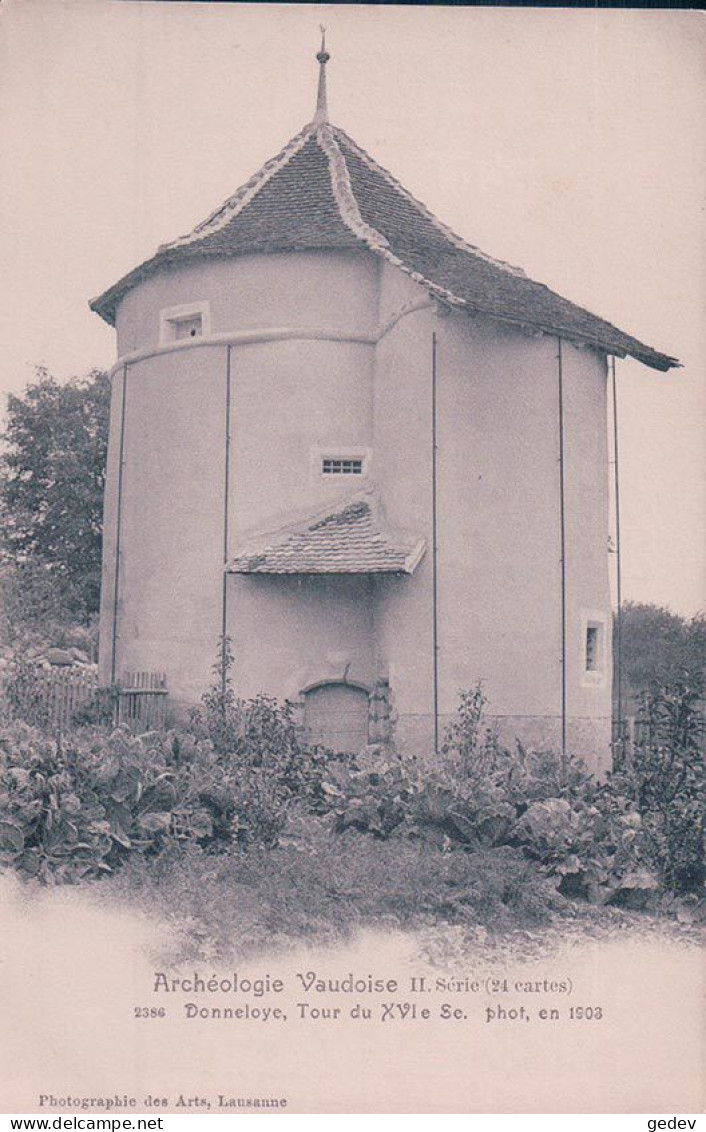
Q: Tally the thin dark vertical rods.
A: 5